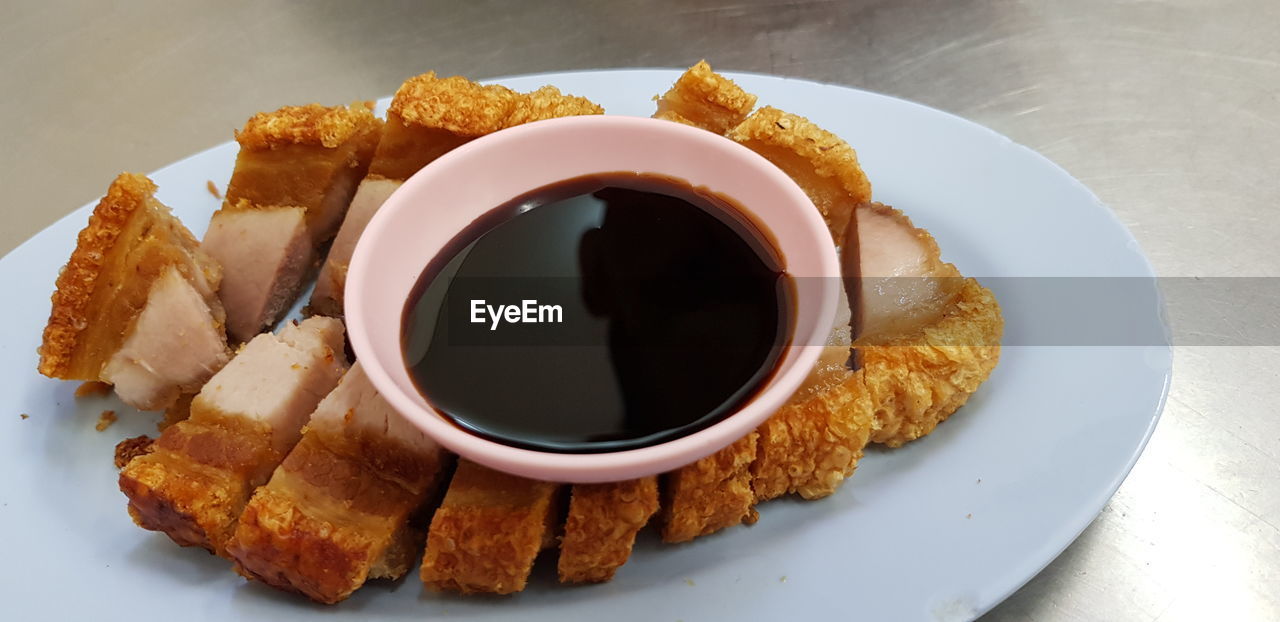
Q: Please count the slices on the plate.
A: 12